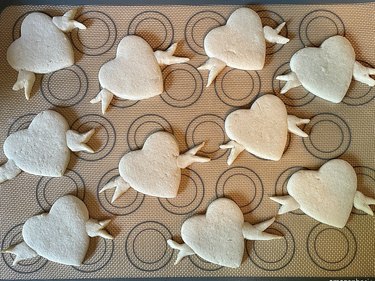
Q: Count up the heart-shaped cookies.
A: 10